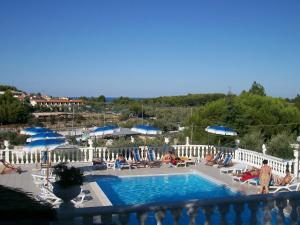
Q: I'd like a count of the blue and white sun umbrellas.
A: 6